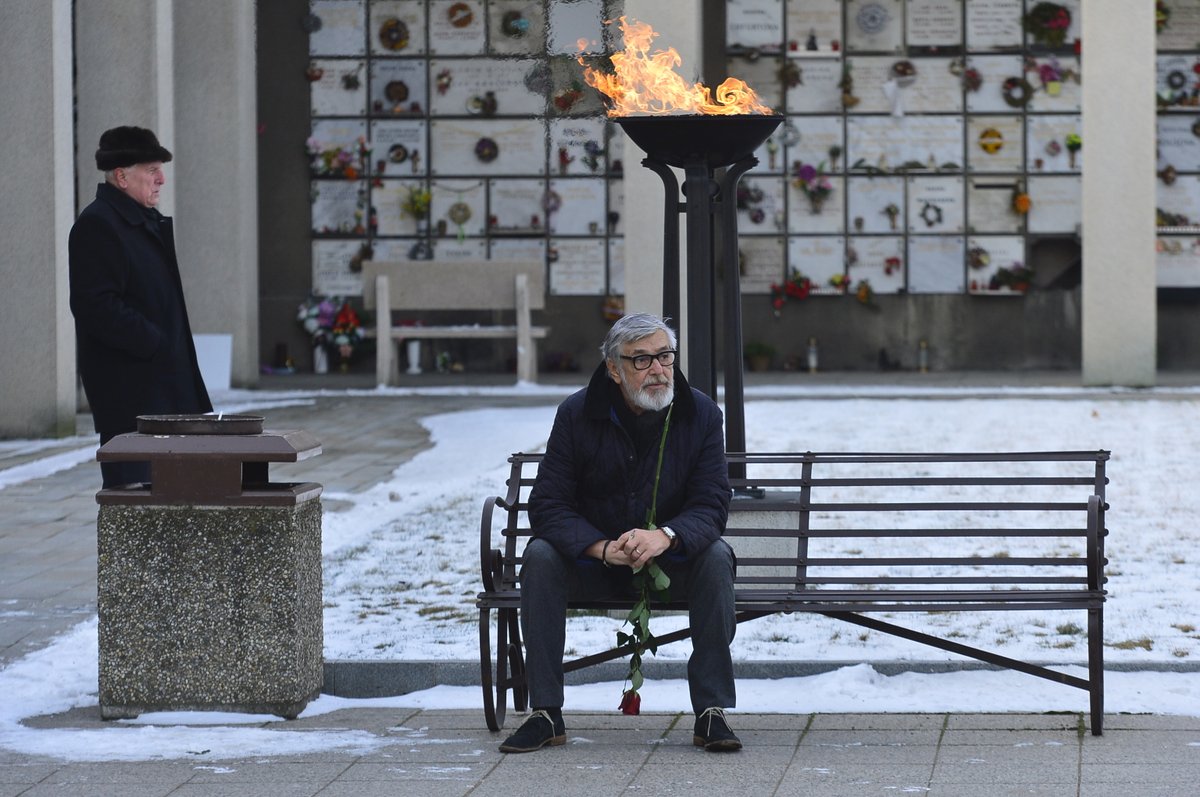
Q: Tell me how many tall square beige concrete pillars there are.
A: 5